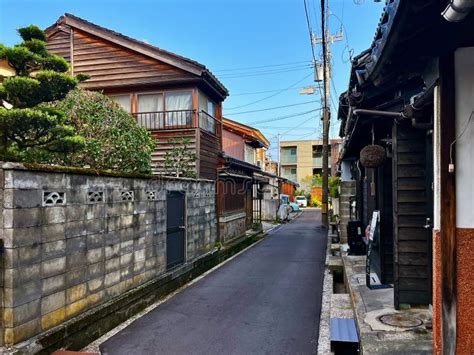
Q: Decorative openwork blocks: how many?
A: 6